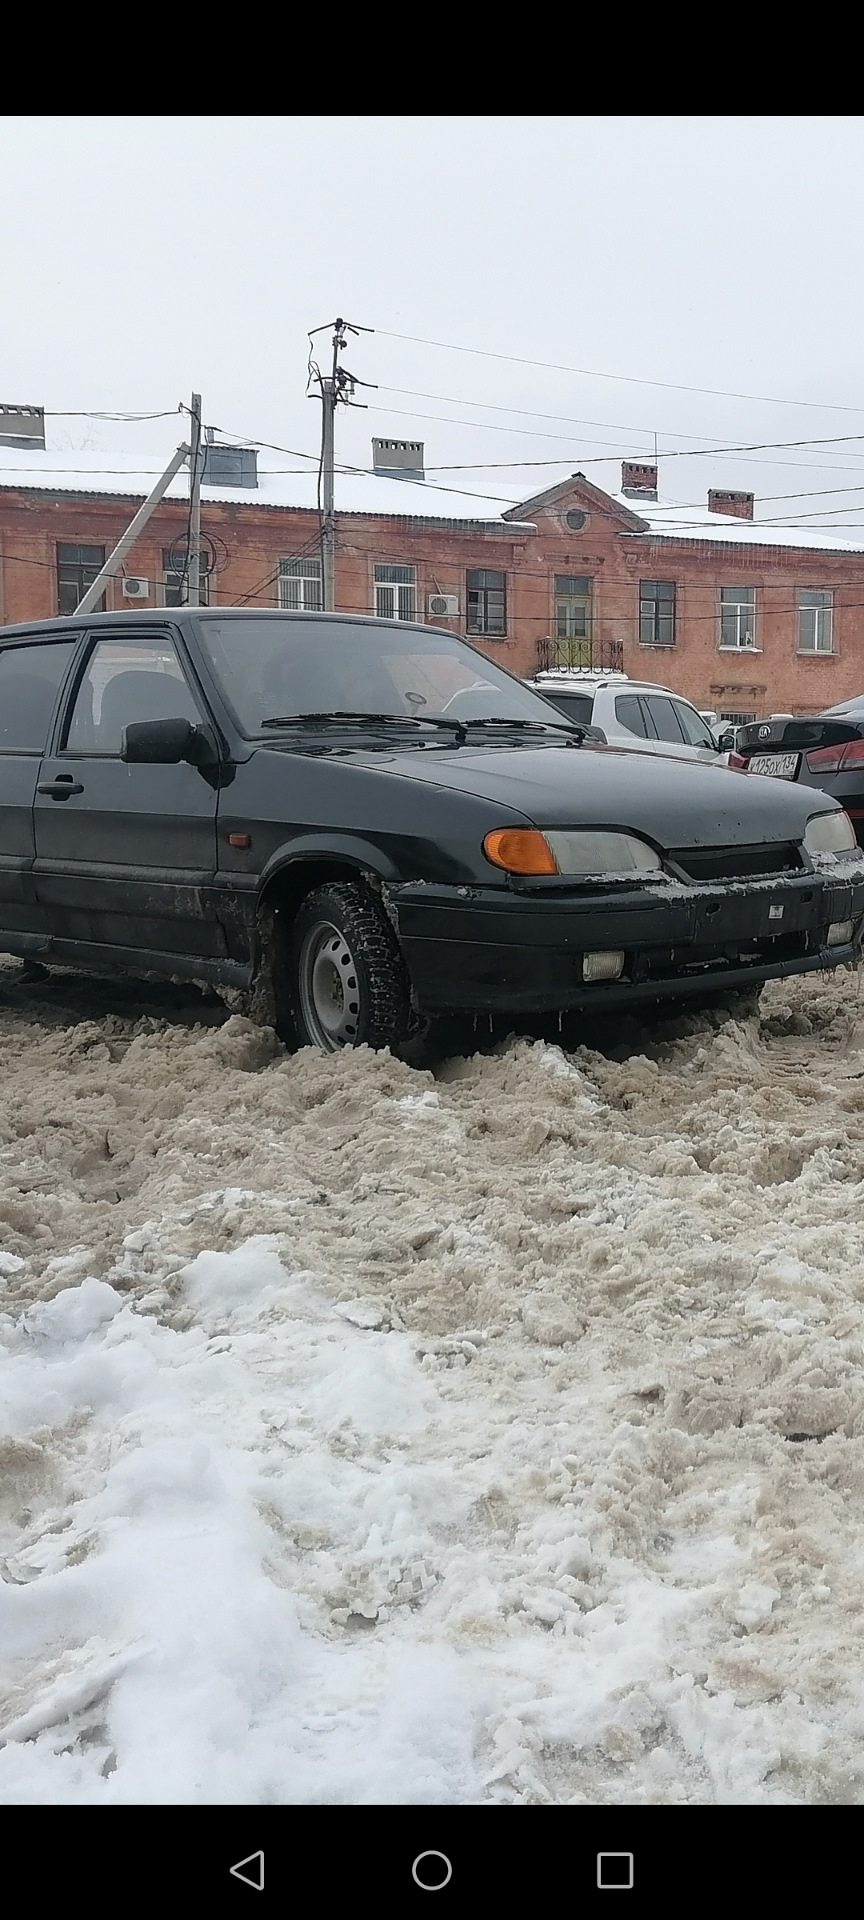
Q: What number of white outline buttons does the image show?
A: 3